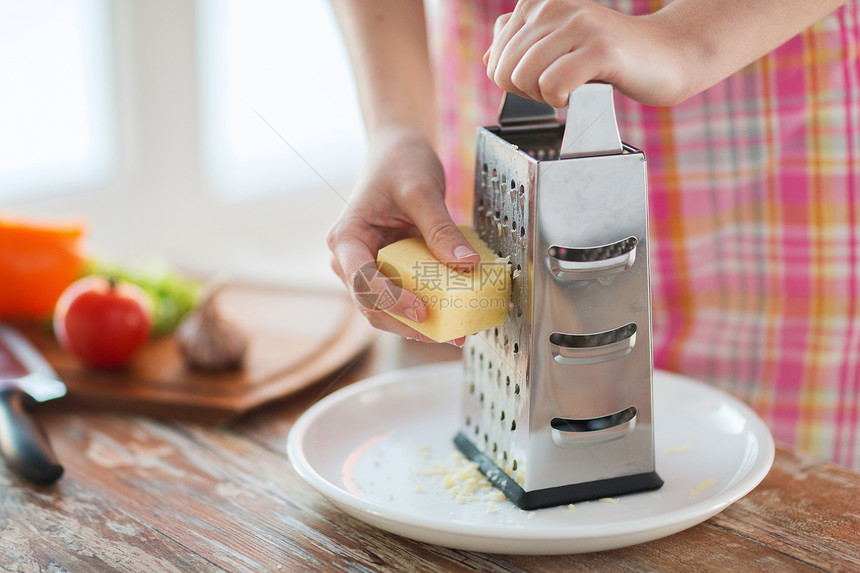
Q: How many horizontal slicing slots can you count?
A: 3